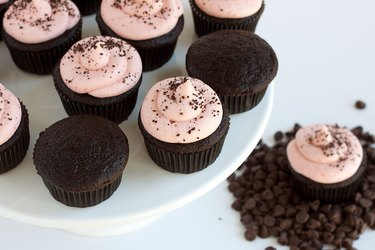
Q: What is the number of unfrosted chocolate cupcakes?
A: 2